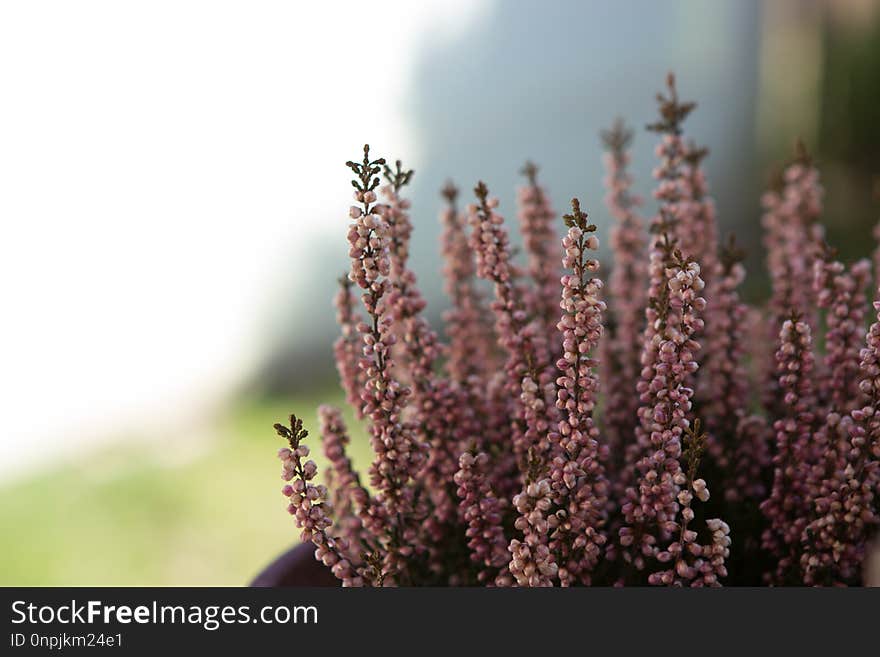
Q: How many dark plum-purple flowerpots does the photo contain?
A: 1